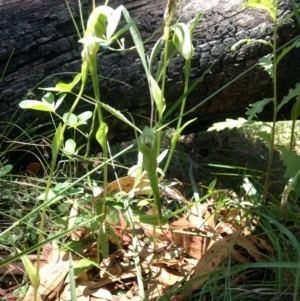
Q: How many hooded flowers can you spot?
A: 3